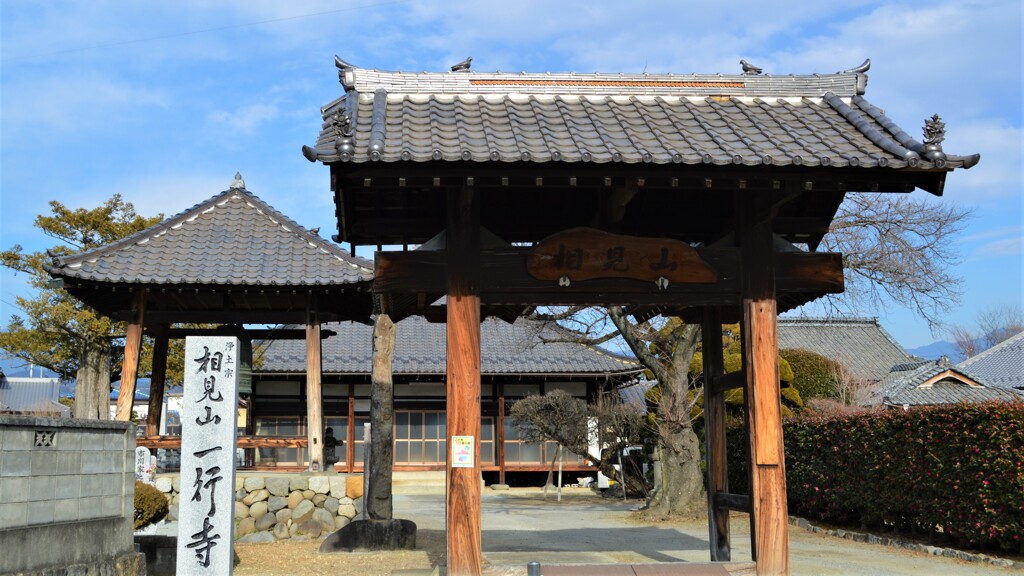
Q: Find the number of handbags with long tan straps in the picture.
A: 0